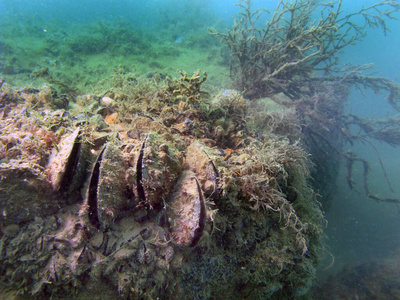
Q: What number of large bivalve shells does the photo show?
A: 5